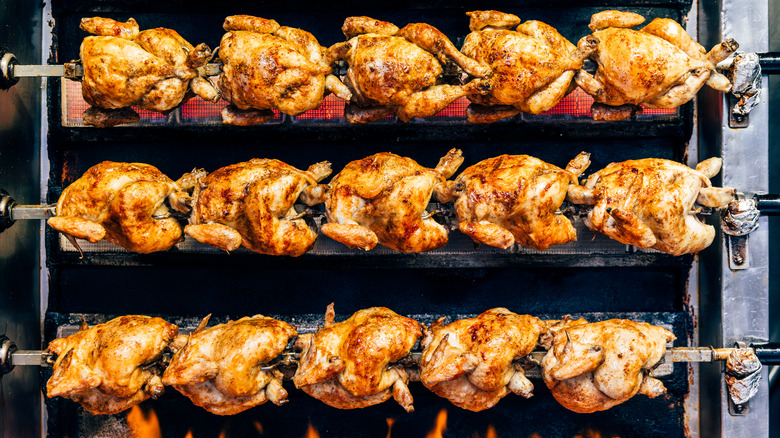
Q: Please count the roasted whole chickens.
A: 15